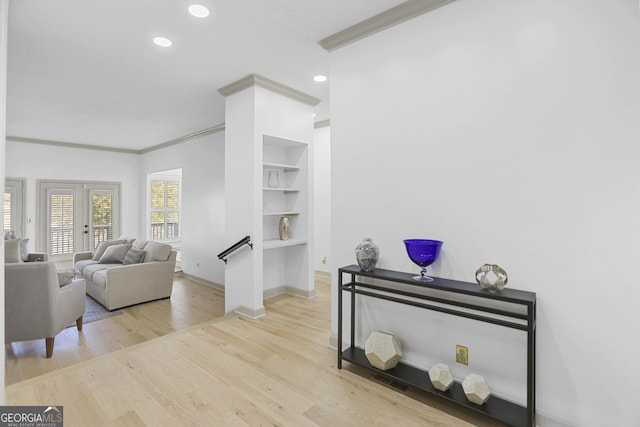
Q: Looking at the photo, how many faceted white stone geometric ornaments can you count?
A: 3